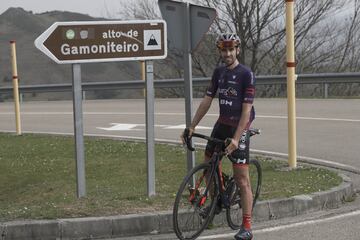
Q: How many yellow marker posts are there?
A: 3